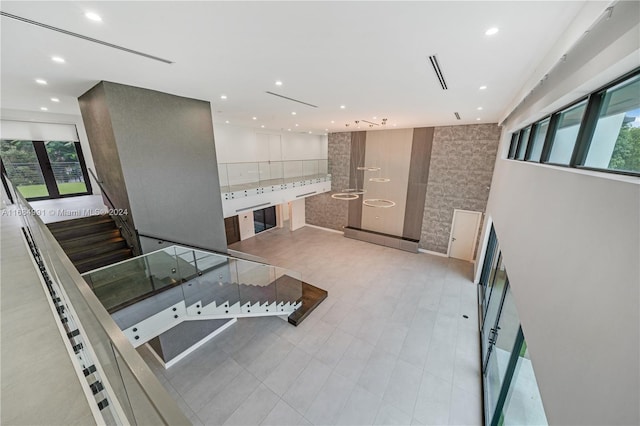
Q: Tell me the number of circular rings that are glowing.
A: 5